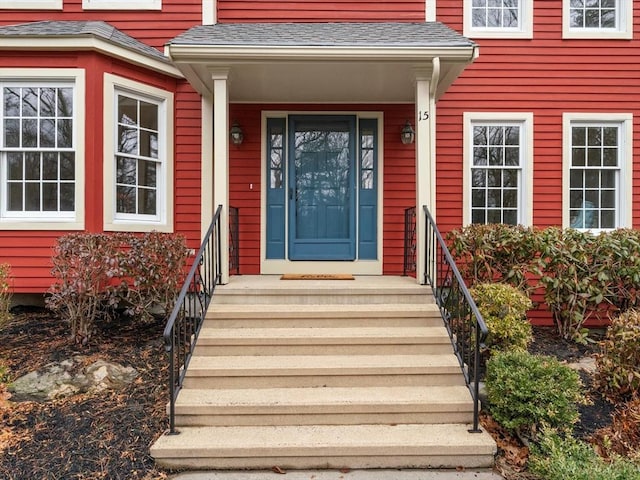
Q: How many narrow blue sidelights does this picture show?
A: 2